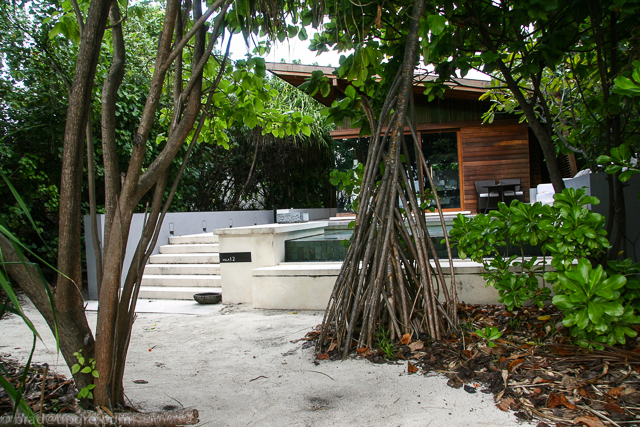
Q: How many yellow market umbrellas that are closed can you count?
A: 0